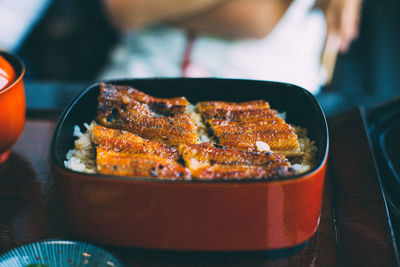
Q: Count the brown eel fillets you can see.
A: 4